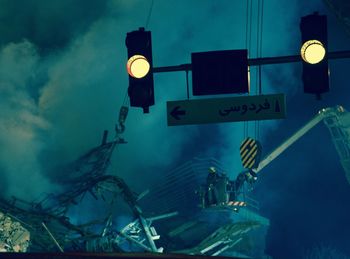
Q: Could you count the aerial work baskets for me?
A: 1